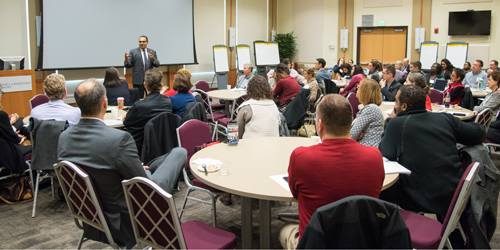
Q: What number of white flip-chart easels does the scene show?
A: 5